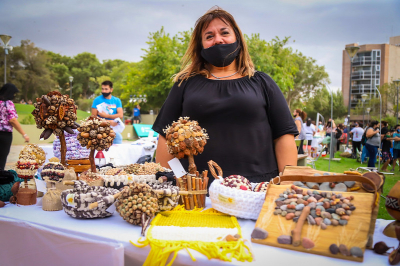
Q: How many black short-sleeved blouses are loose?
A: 1